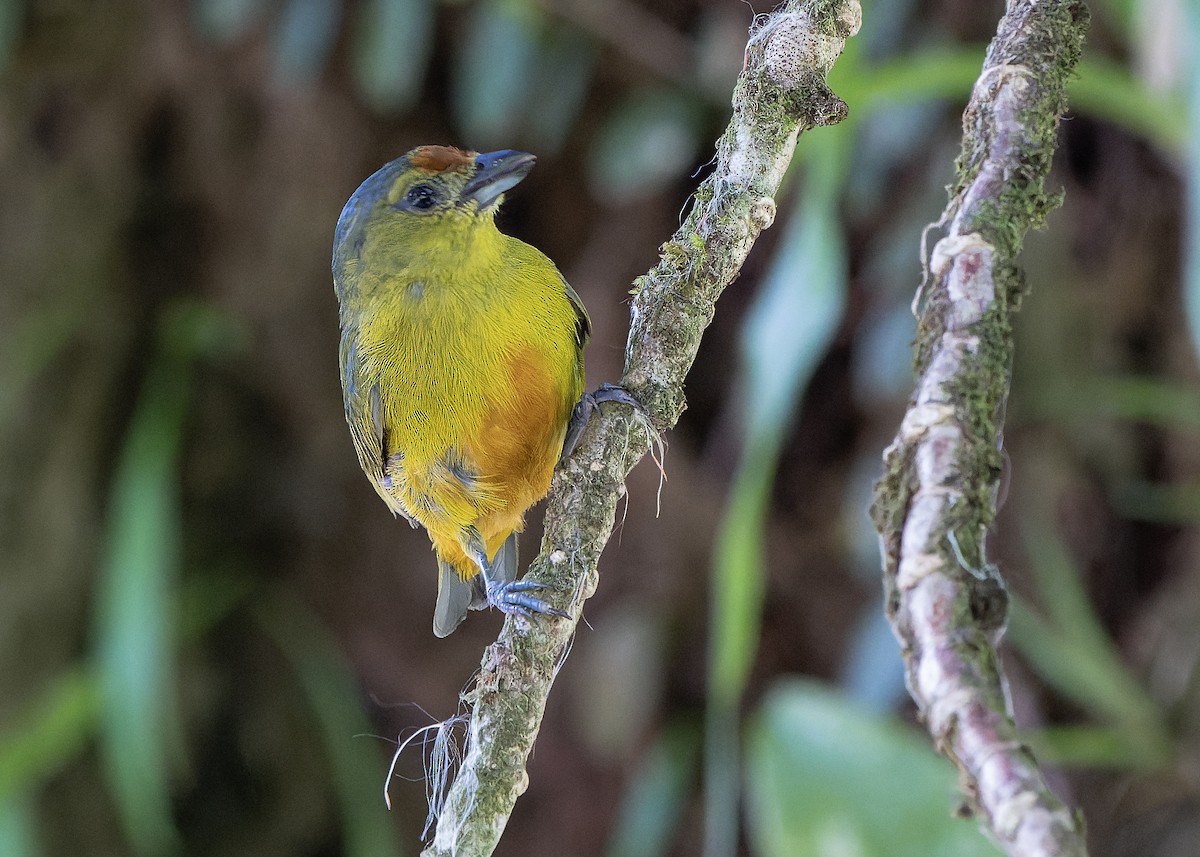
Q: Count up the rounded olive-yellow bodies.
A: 1